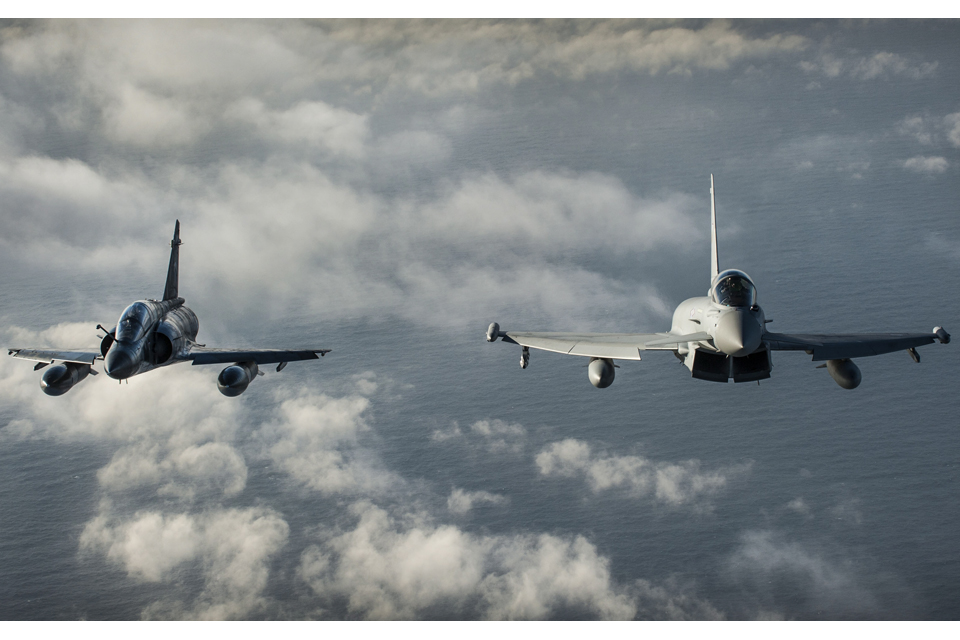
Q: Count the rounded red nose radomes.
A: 0